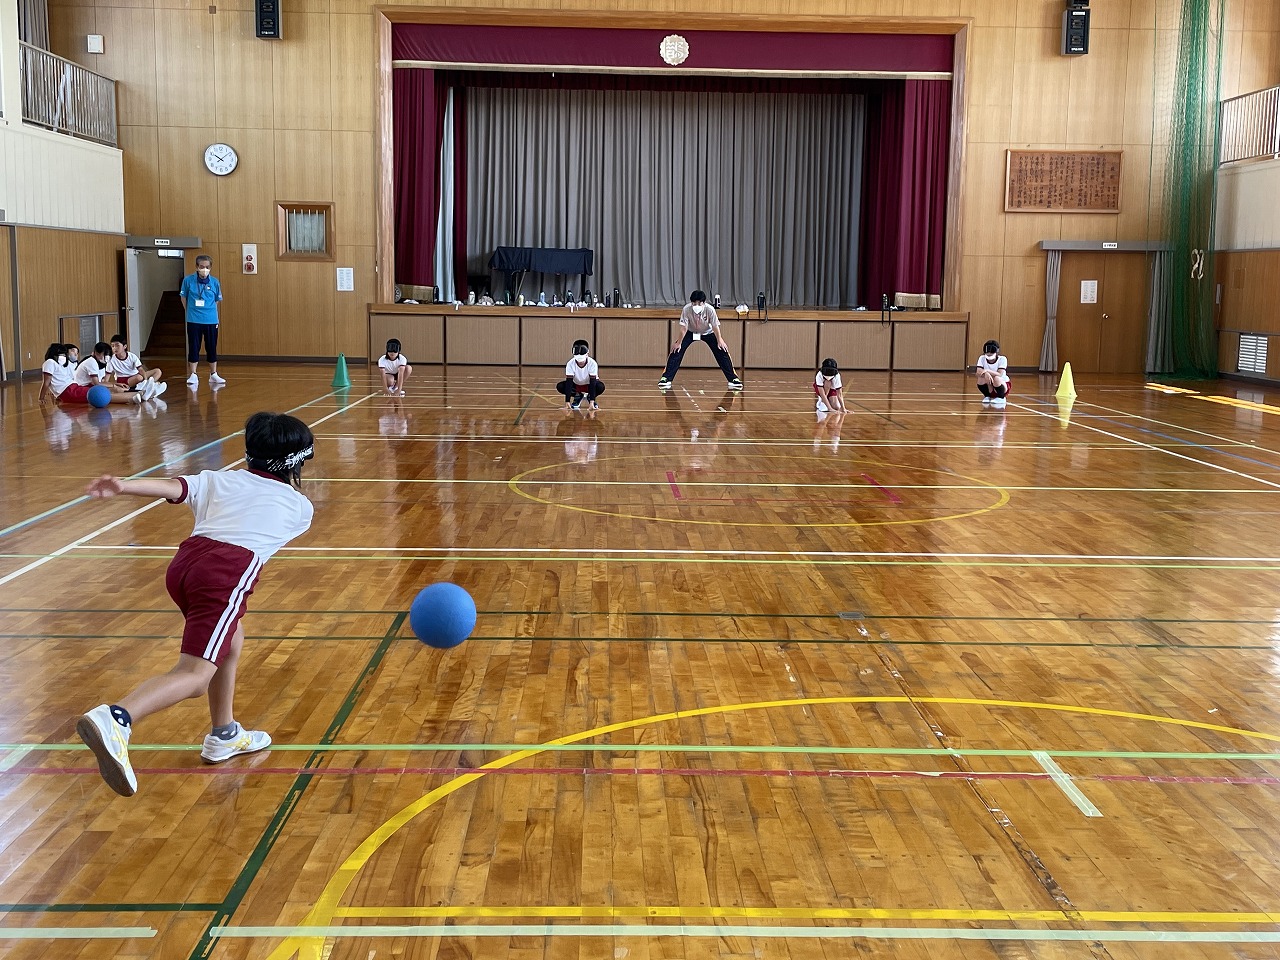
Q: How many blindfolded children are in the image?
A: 5